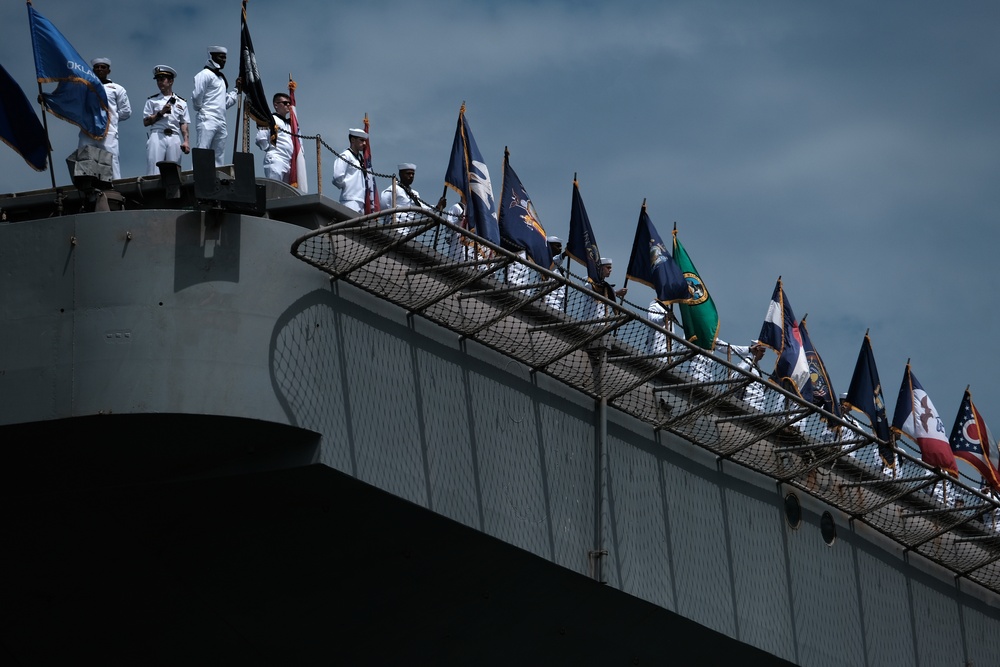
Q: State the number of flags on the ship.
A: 15